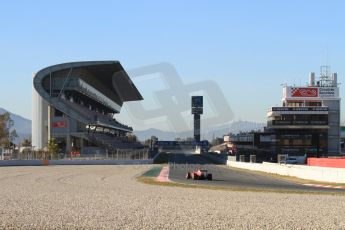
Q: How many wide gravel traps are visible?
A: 1